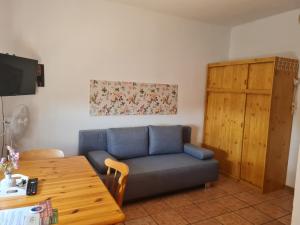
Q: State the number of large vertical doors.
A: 2